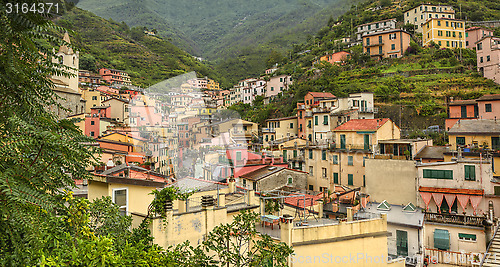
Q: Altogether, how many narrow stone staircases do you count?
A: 1